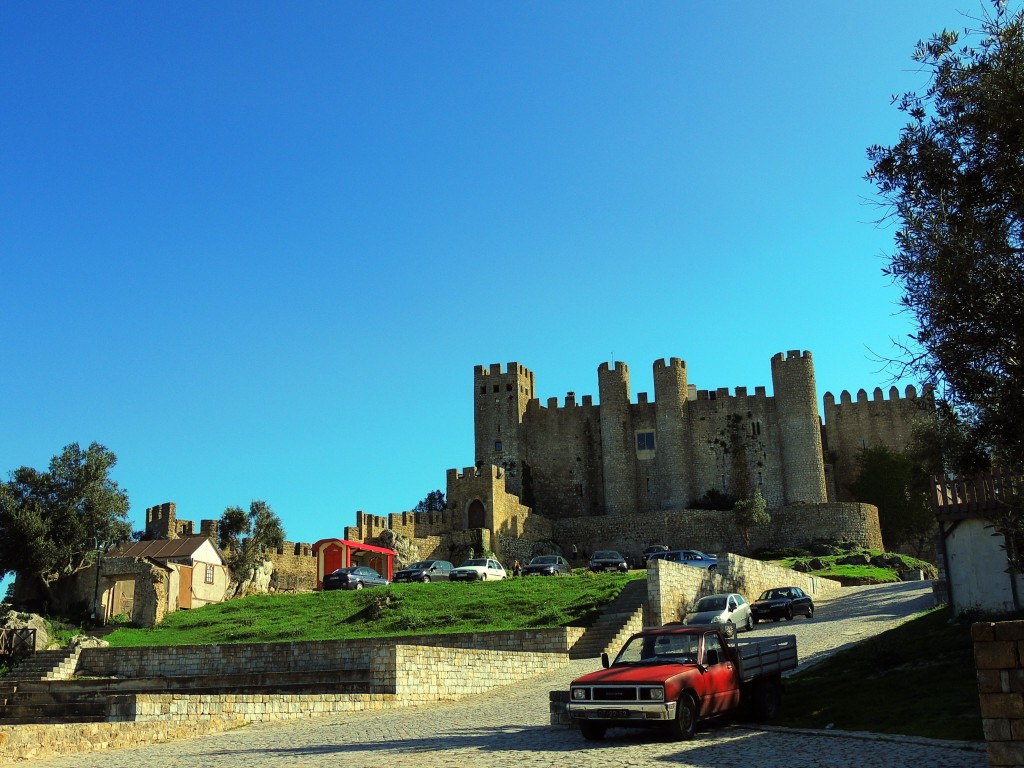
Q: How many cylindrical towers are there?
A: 3